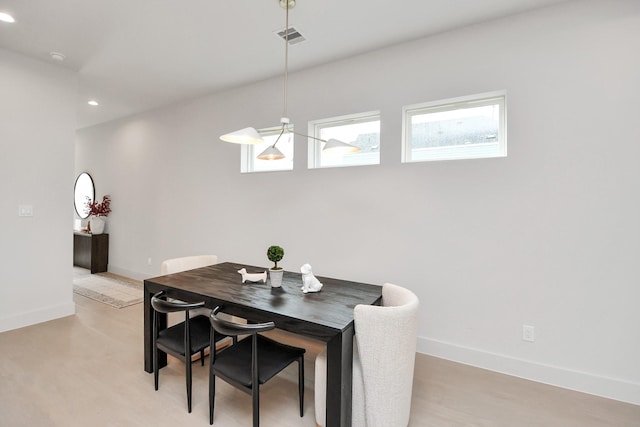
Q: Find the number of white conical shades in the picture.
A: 3